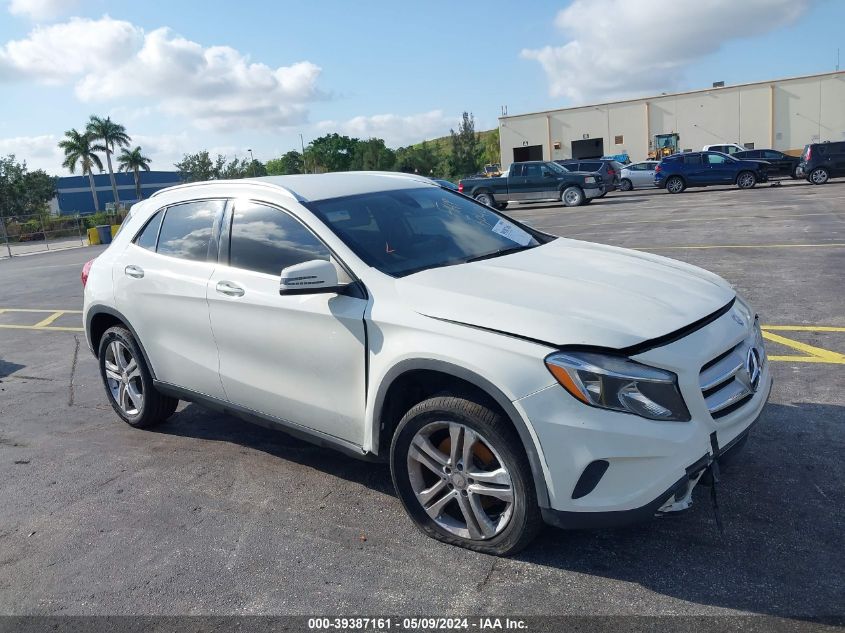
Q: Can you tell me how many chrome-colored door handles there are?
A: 2